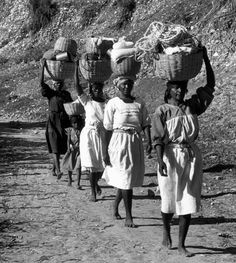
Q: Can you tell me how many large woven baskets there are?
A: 4